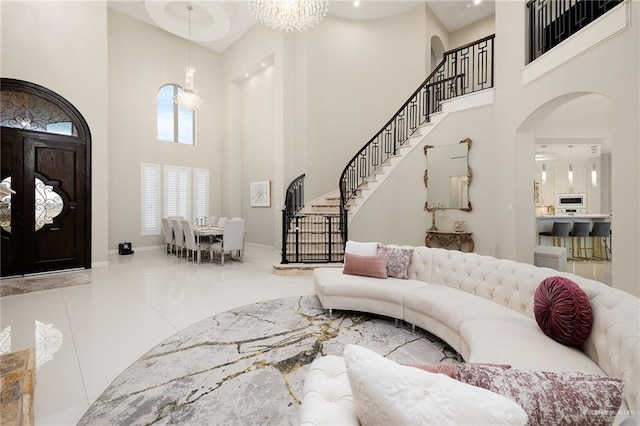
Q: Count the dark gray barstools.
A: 3